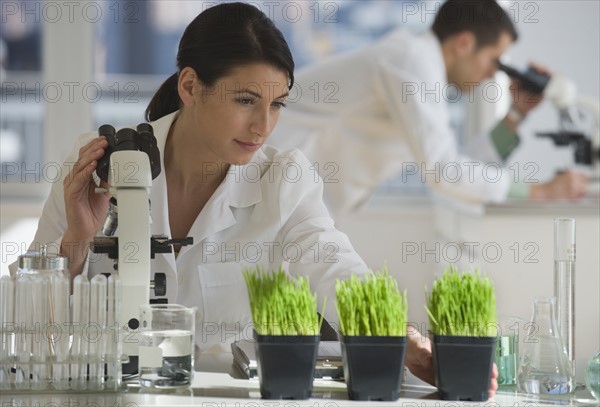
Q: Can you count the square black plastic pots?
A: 3